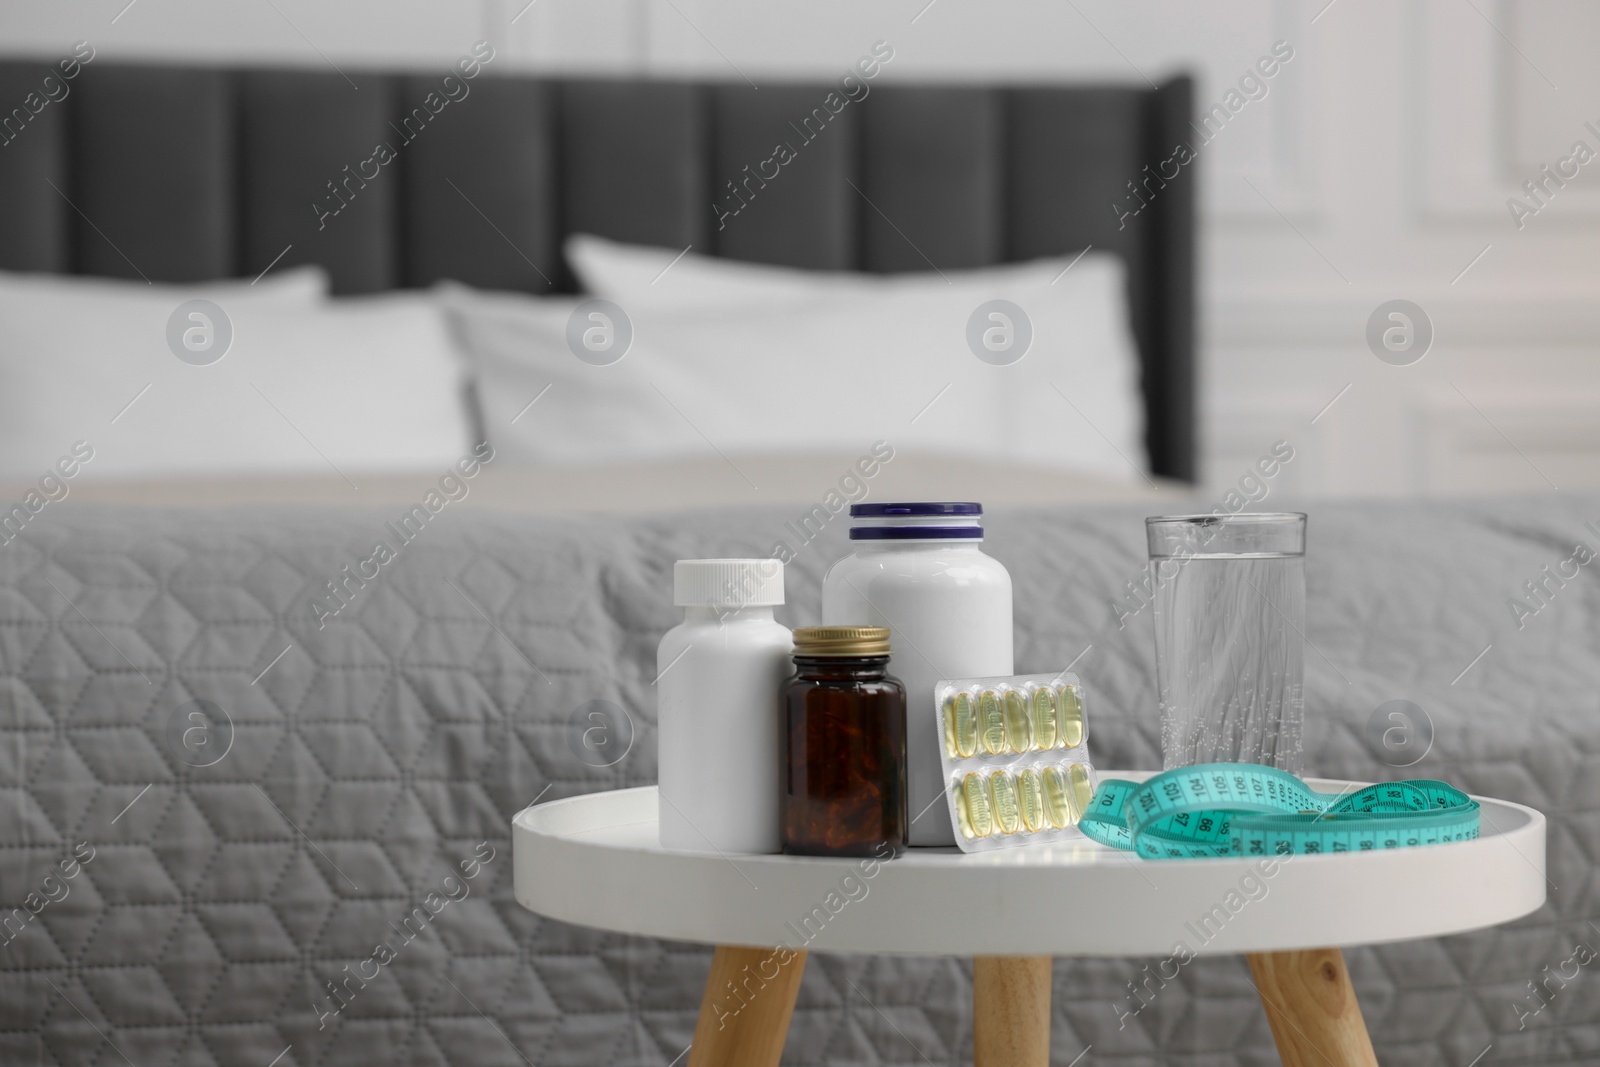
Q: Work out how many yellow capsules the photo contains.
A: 10